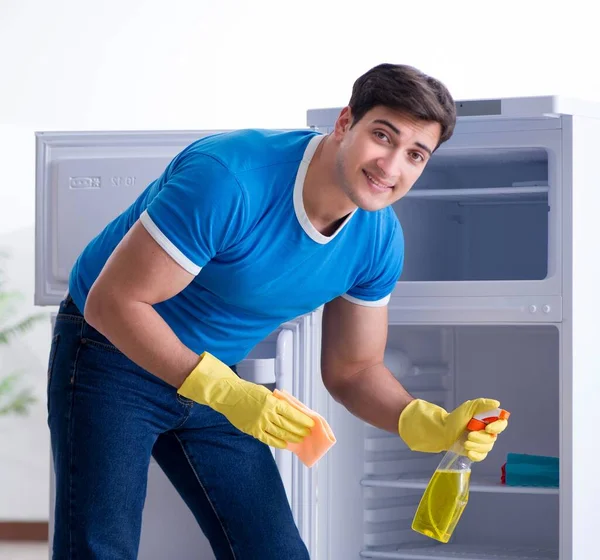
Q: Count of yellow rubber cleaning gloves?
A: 2